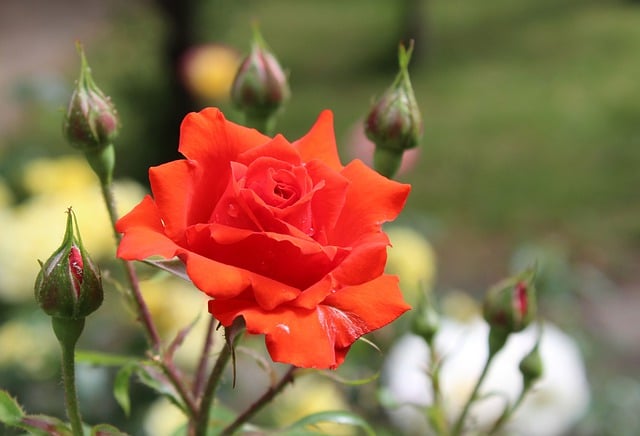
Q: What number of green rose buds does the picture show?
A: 7